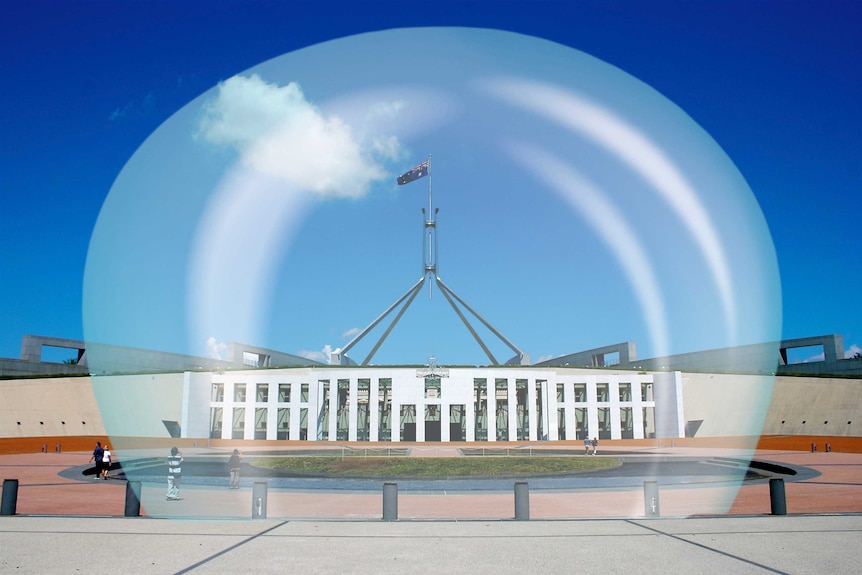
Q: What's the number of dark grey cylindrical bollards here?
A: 7